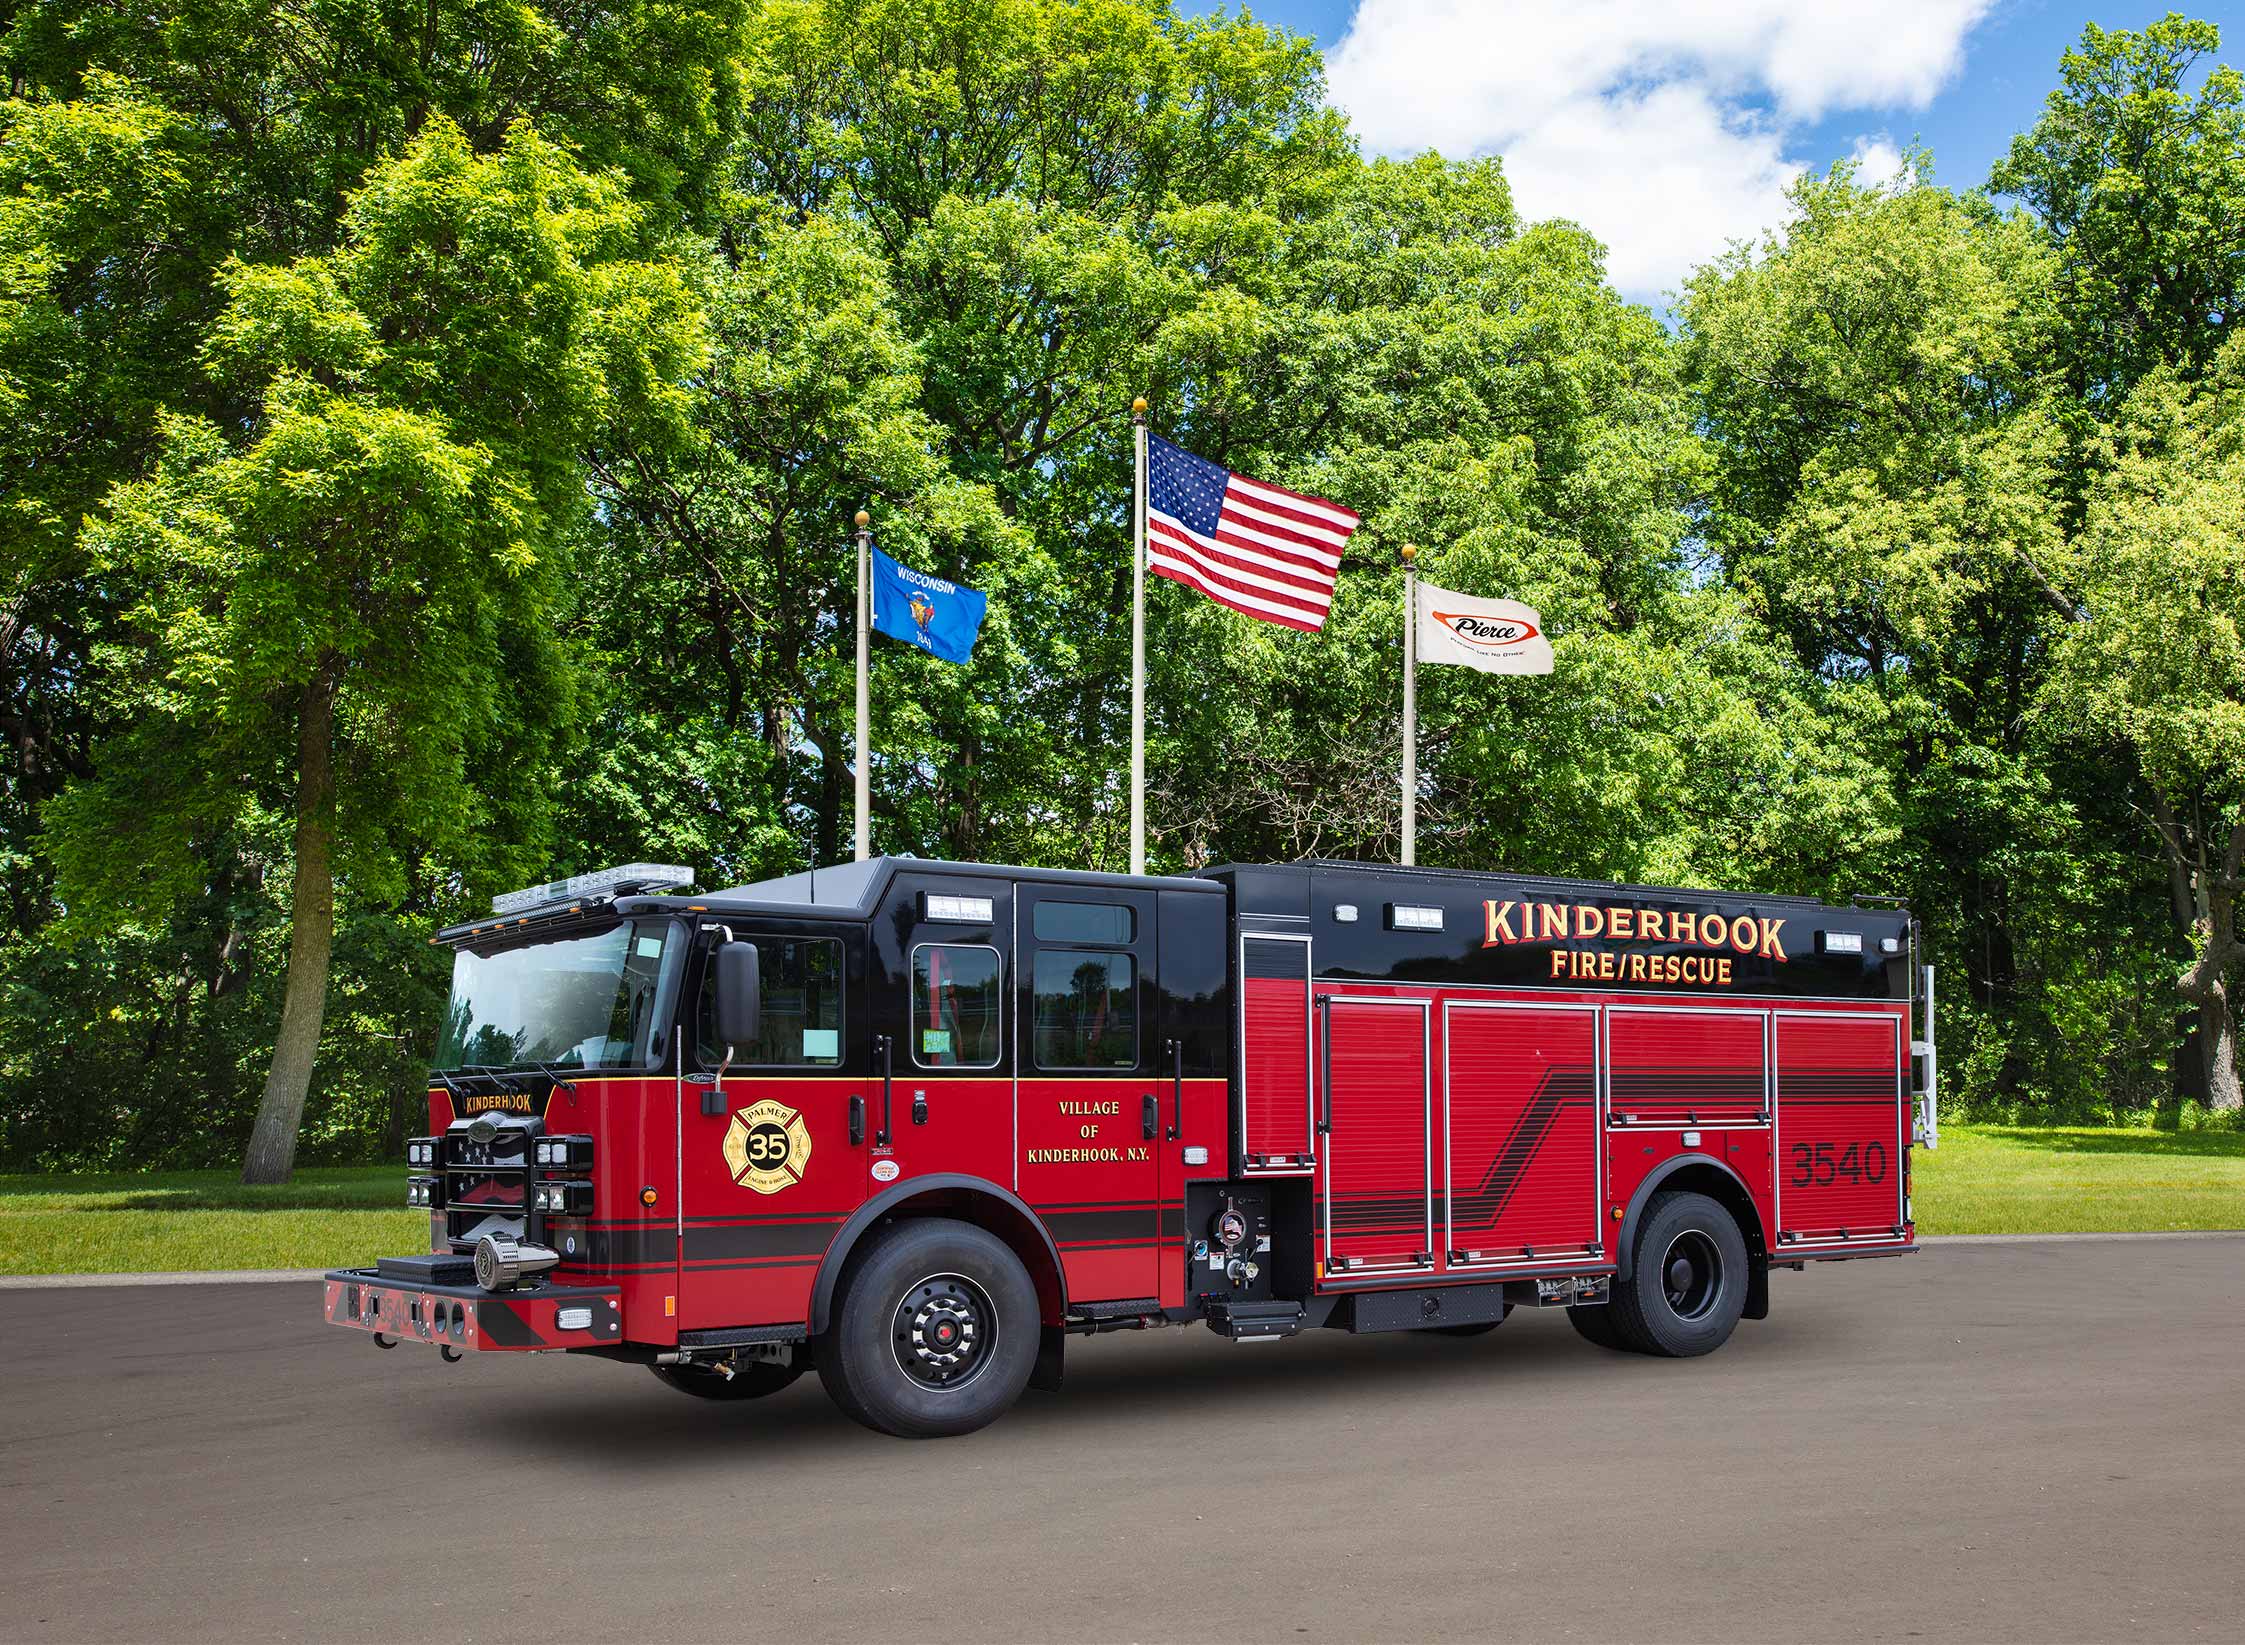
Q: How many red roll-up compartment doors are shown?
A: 5